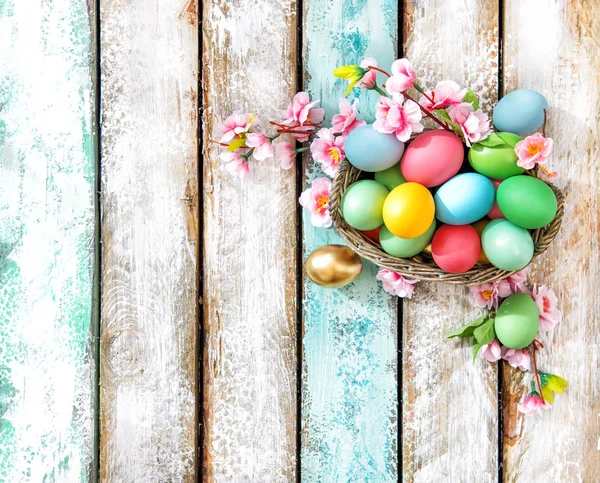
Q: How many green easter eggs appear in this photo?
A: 7